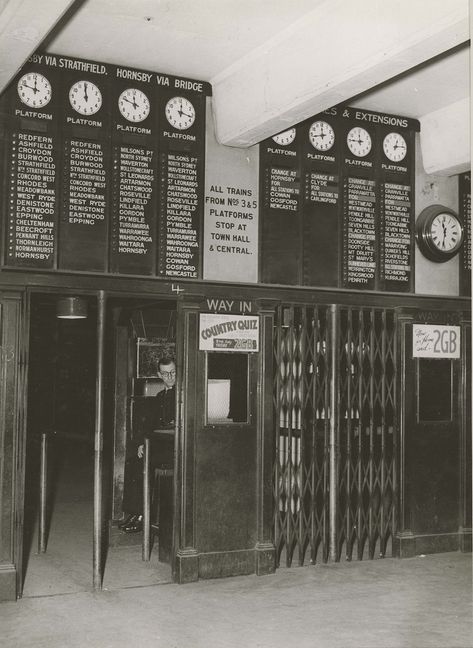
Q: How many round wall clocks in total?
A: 9